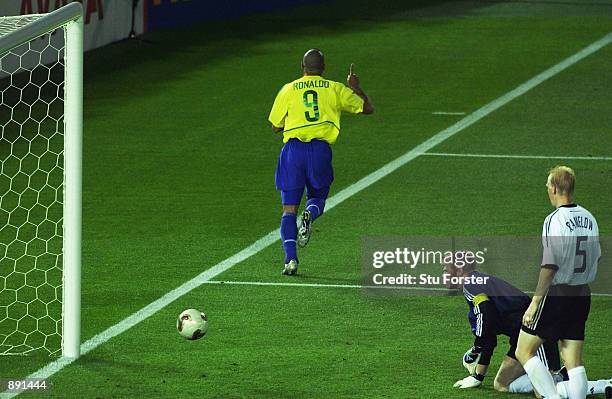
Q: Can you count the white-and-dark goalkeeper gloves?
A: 2